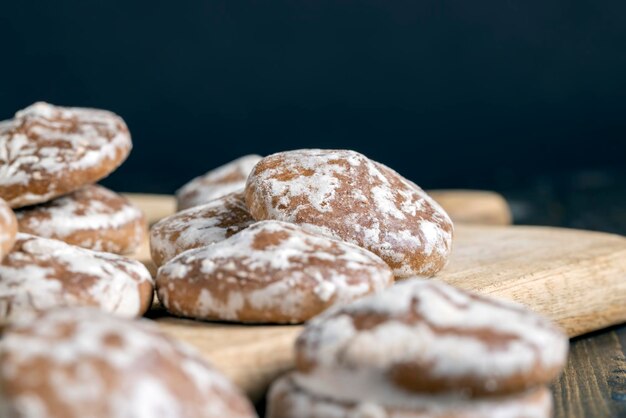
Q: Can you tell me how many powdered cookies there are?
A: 11